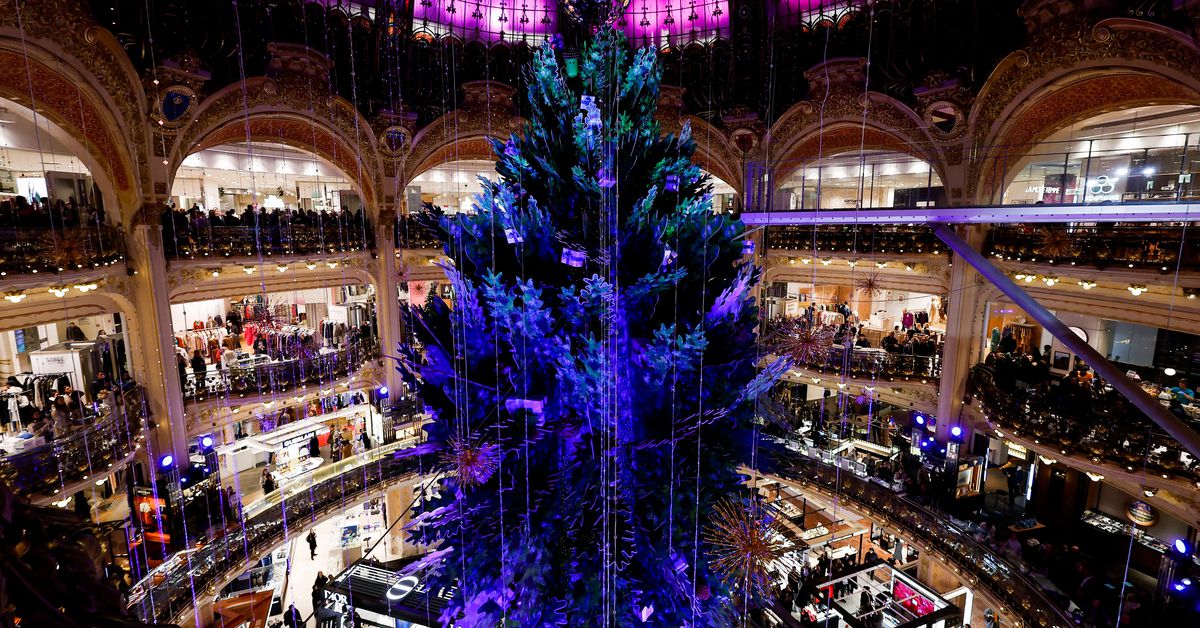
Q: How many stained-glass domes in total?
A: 1